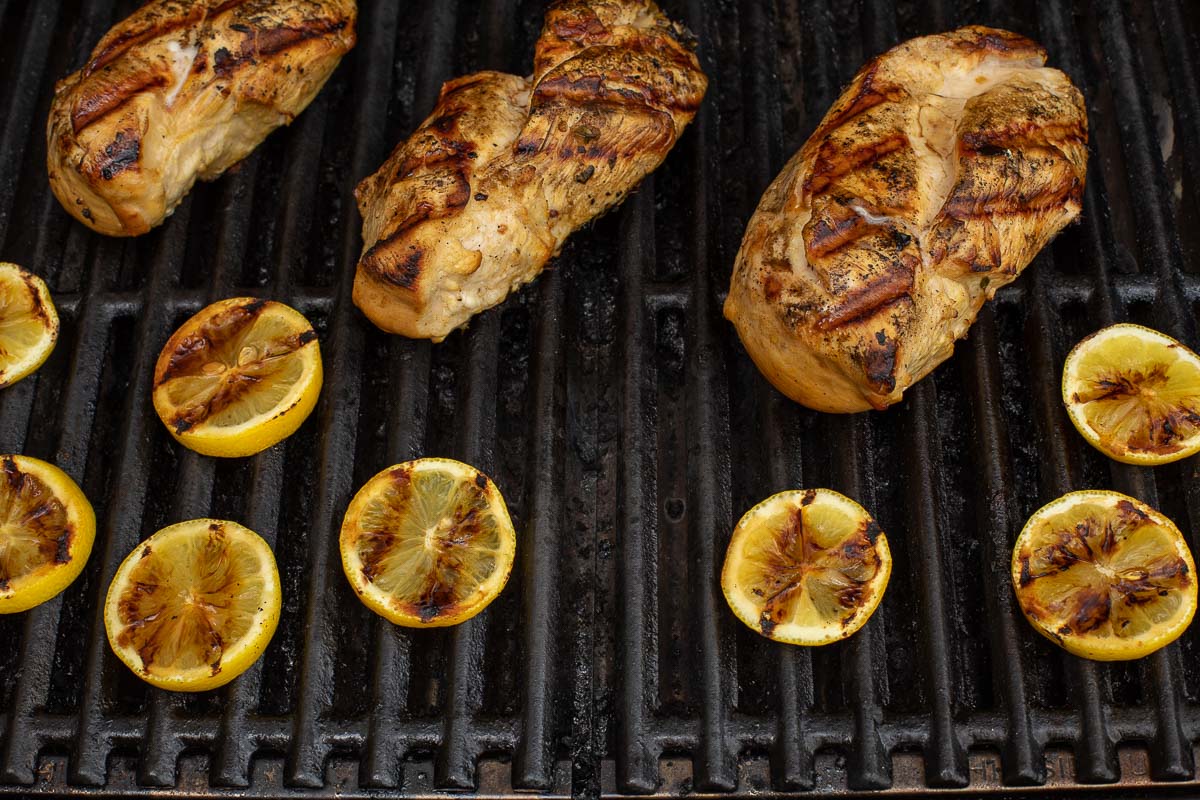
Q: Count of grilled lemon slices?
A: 8